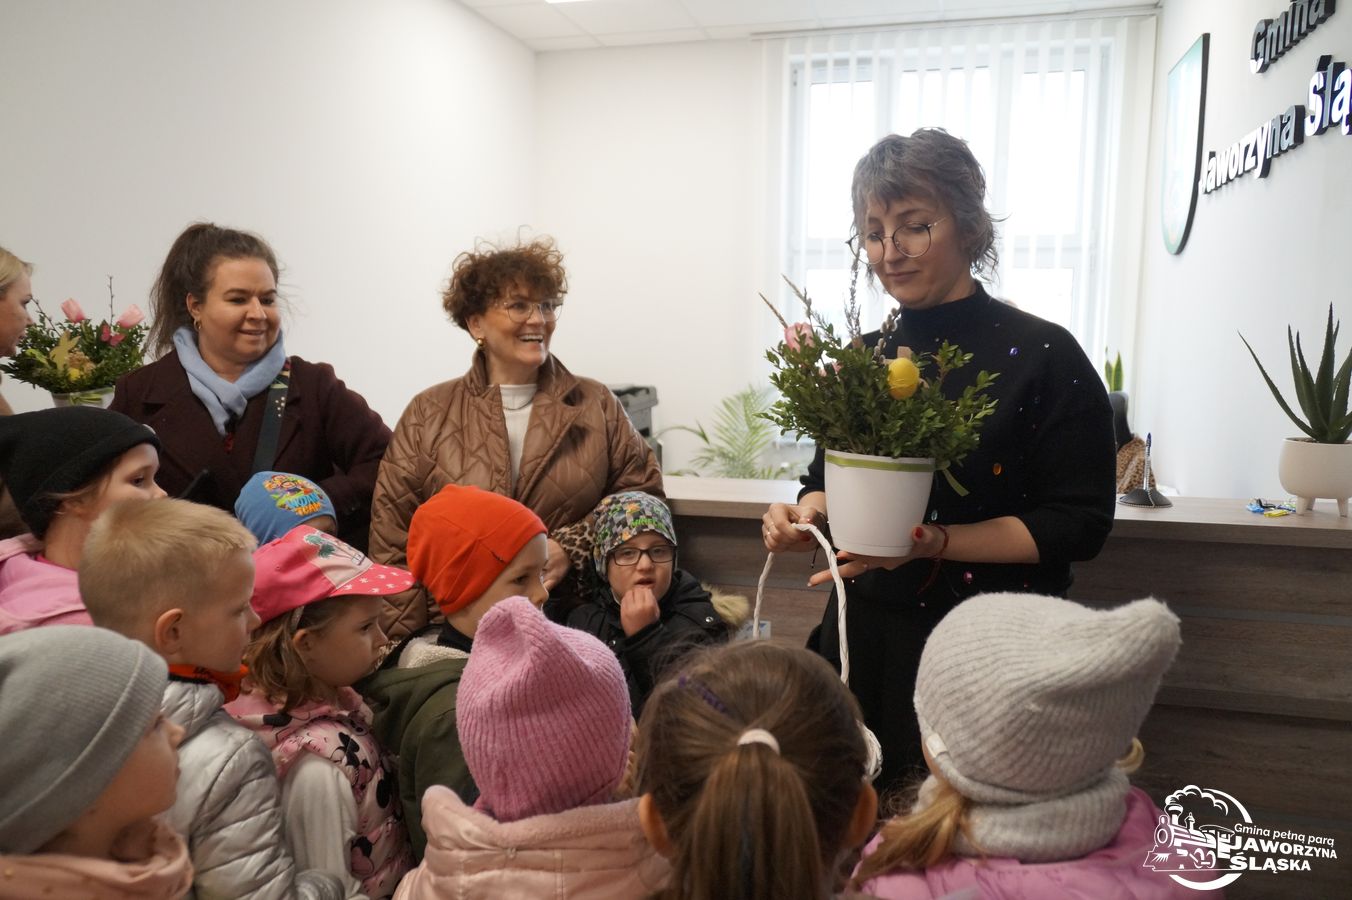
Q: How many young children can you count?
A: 10